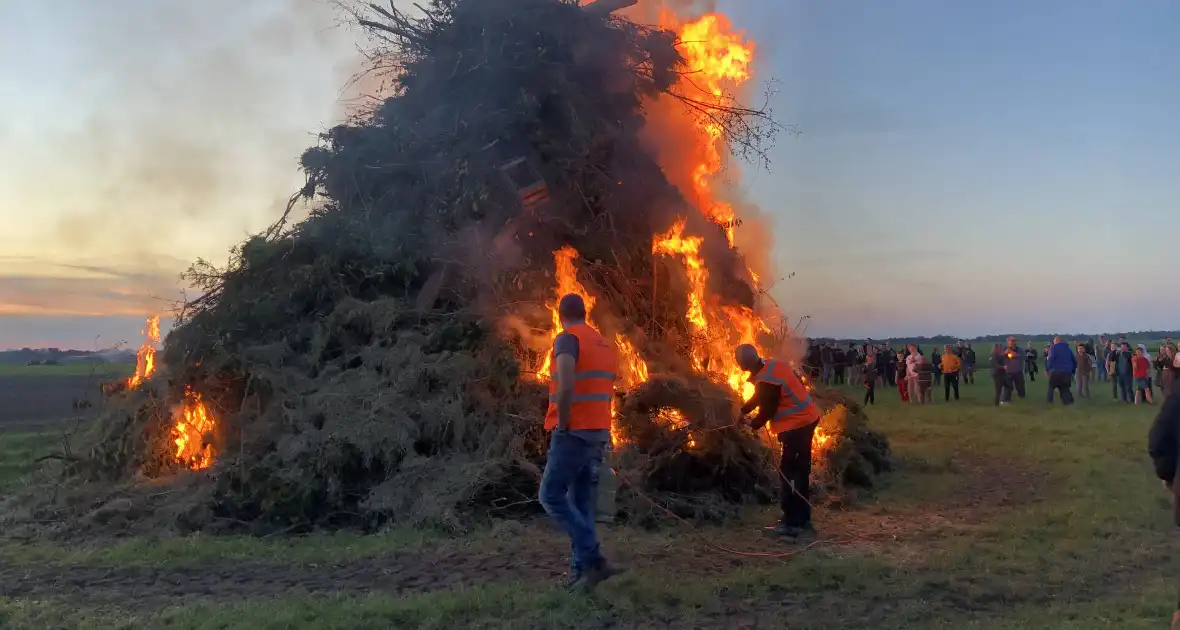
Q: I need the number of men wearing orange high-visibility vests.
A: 2